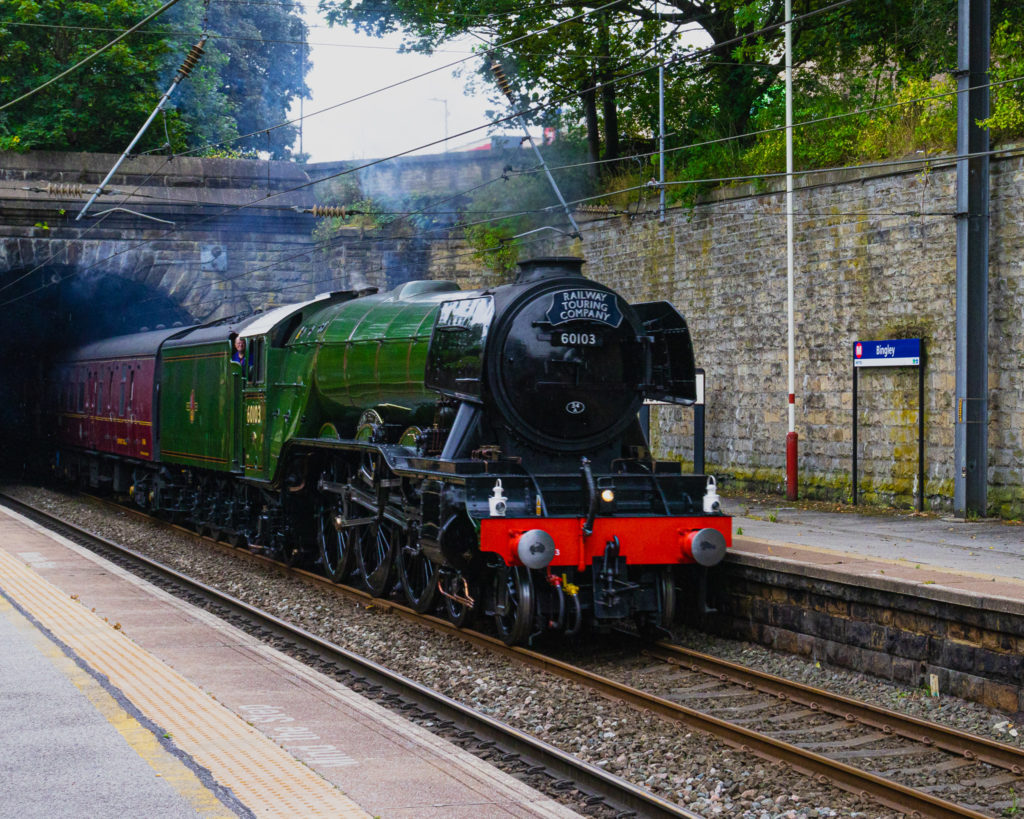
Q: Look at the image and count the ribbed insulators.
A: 5